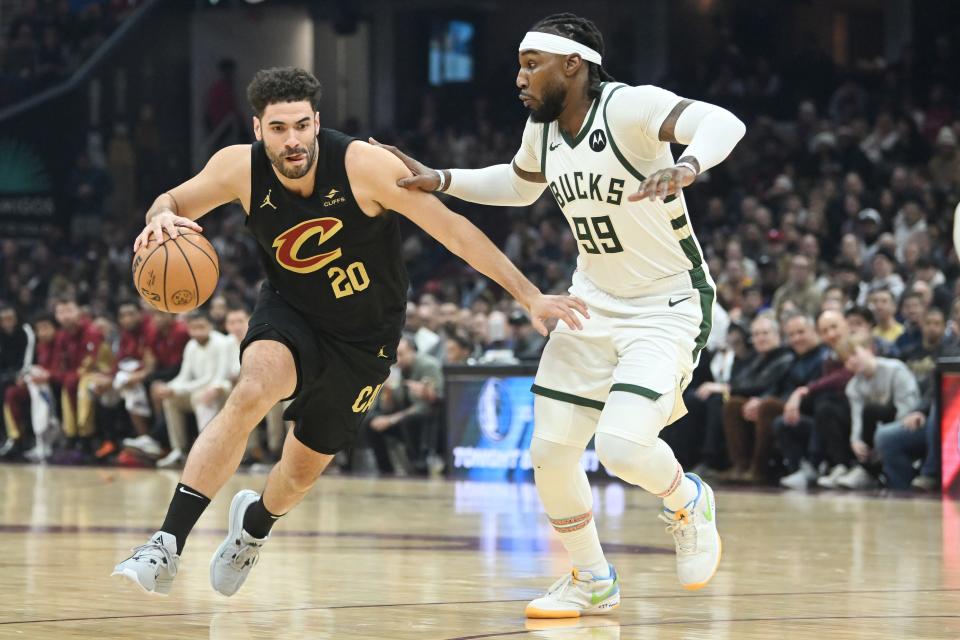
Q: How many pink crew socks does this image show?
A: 0